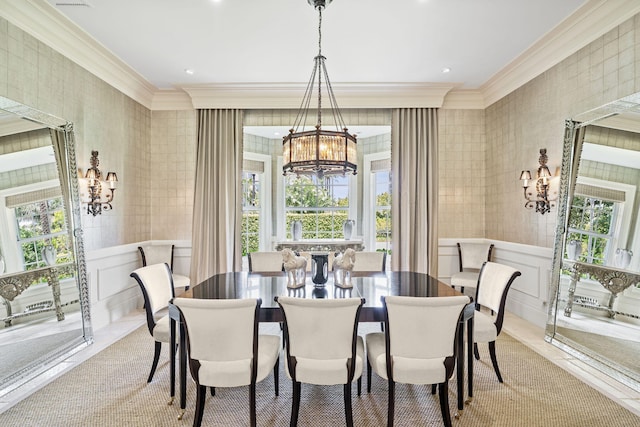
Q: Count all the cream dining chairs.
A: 10